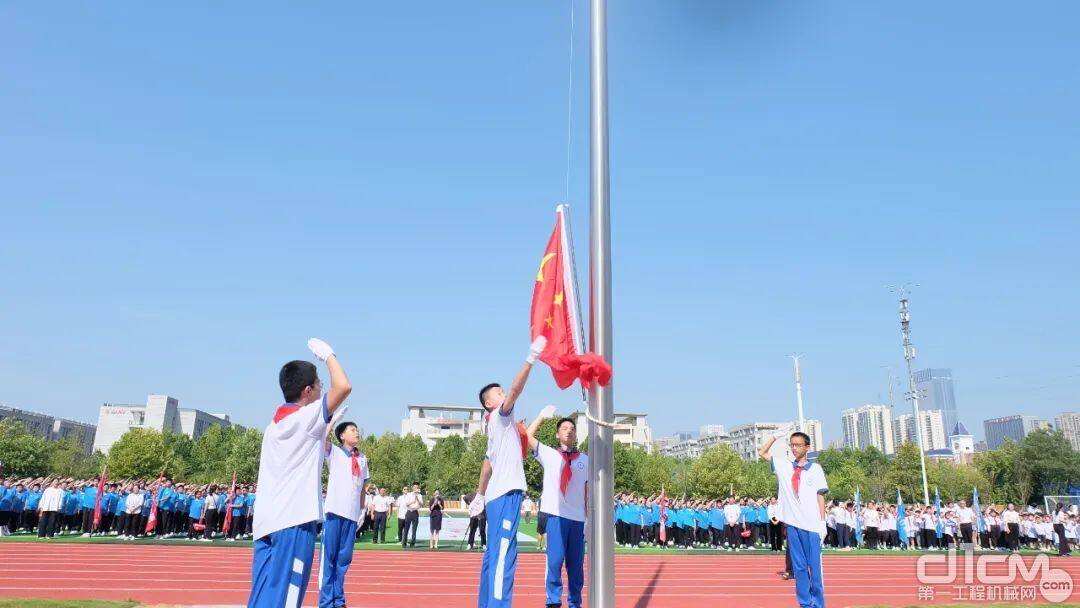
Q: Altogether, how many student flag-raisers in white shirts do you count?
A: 5